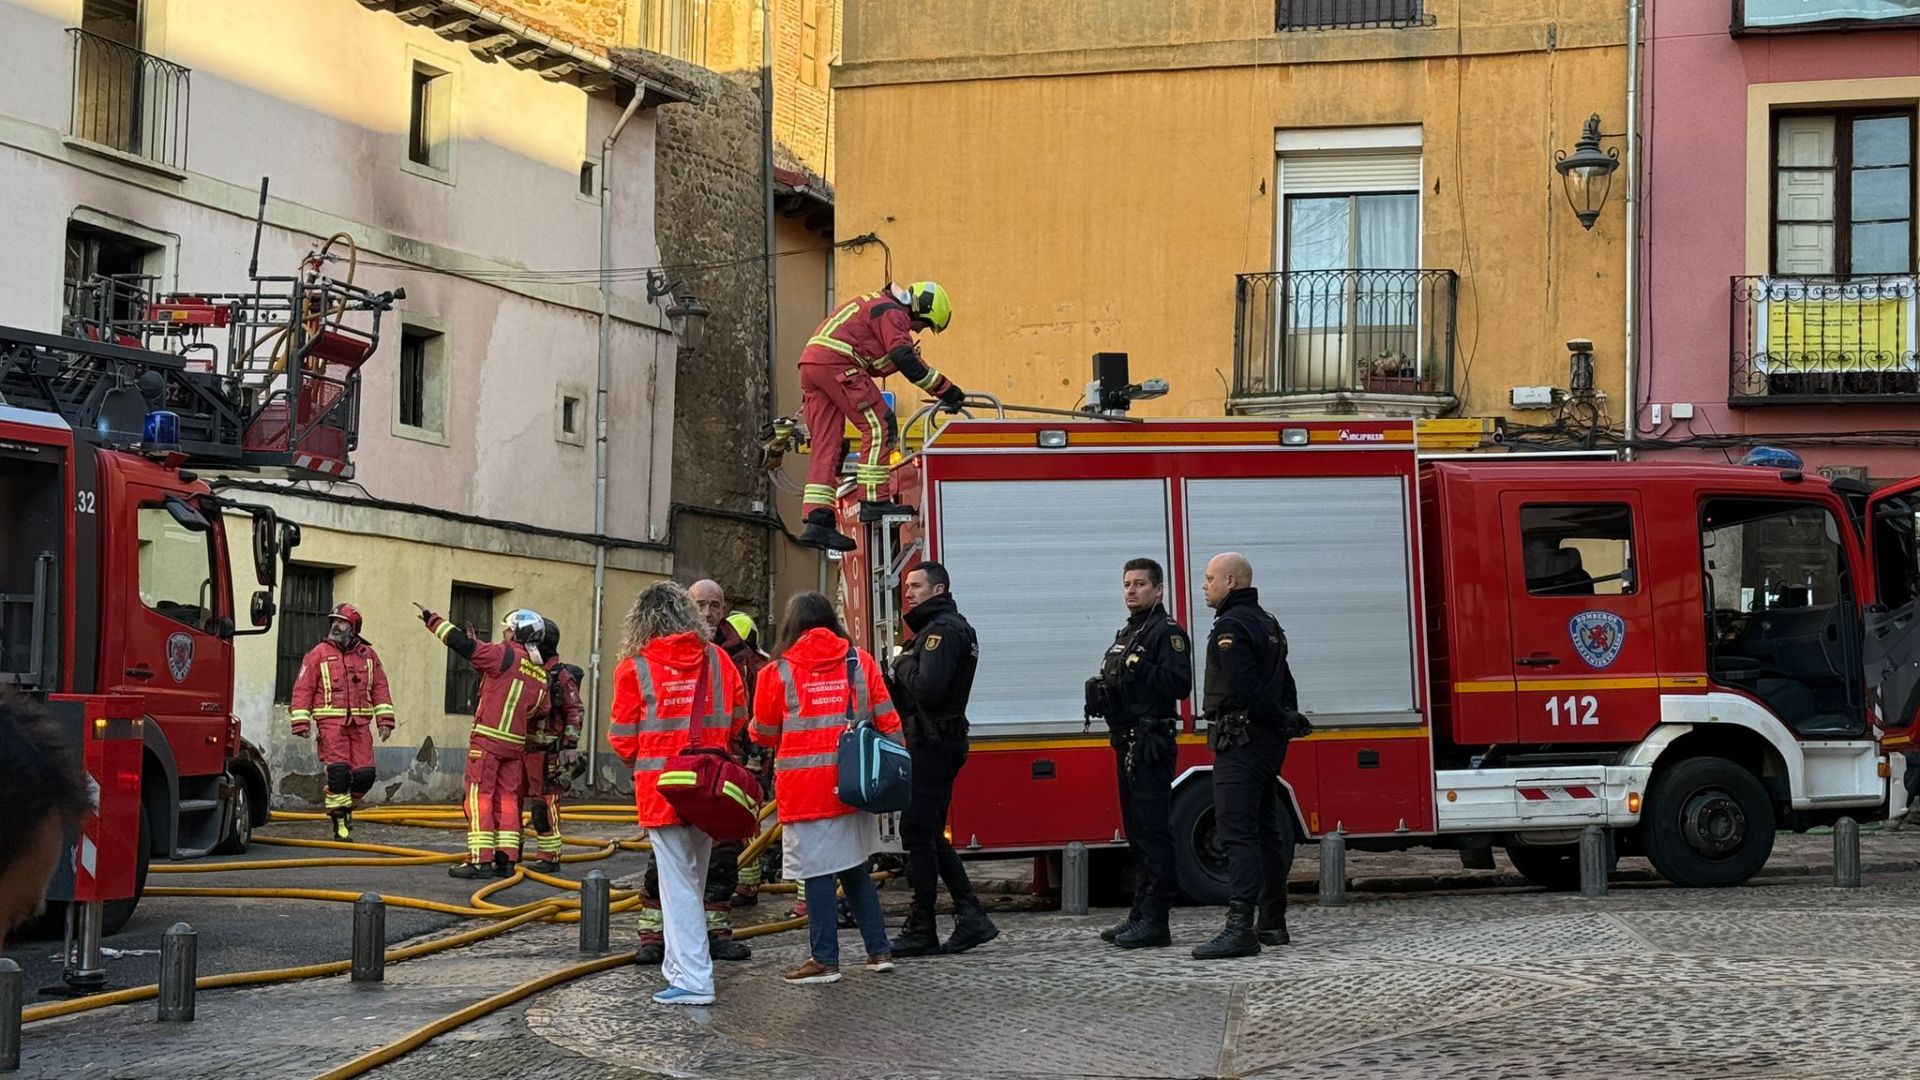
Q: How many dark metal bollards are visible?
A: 8